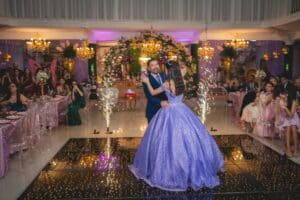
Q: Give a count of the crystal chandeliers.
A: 5